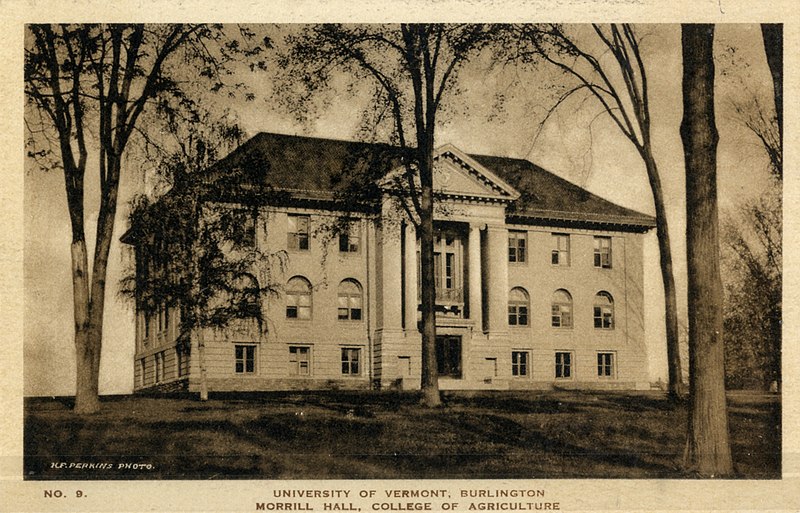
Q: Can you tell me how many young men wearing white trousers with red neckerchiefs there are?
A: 0